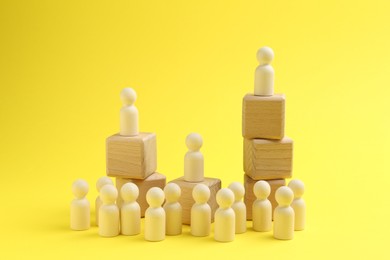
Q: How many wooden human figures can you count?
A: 15